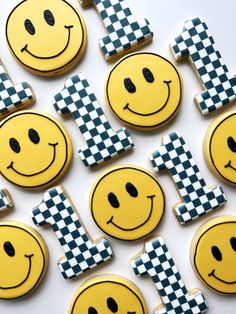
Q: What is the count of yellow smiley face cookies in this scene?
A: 8